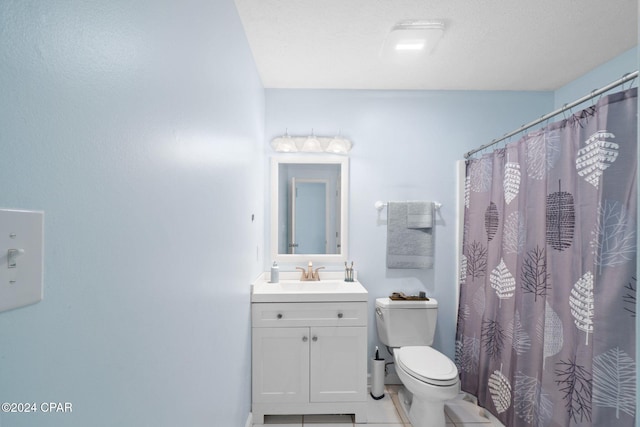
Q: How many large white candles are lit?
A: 0